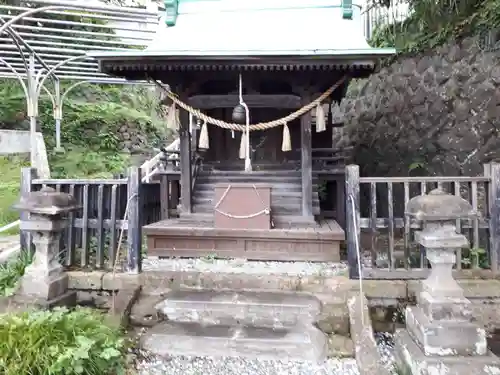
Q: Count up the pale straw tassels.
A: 5